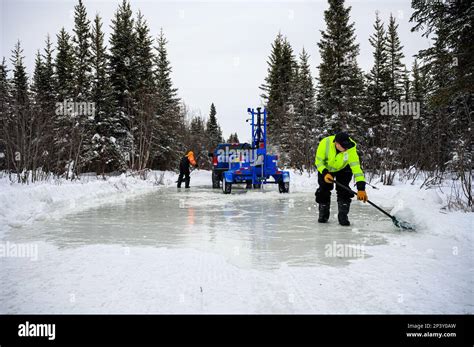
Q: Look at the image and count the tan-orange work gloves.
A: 2